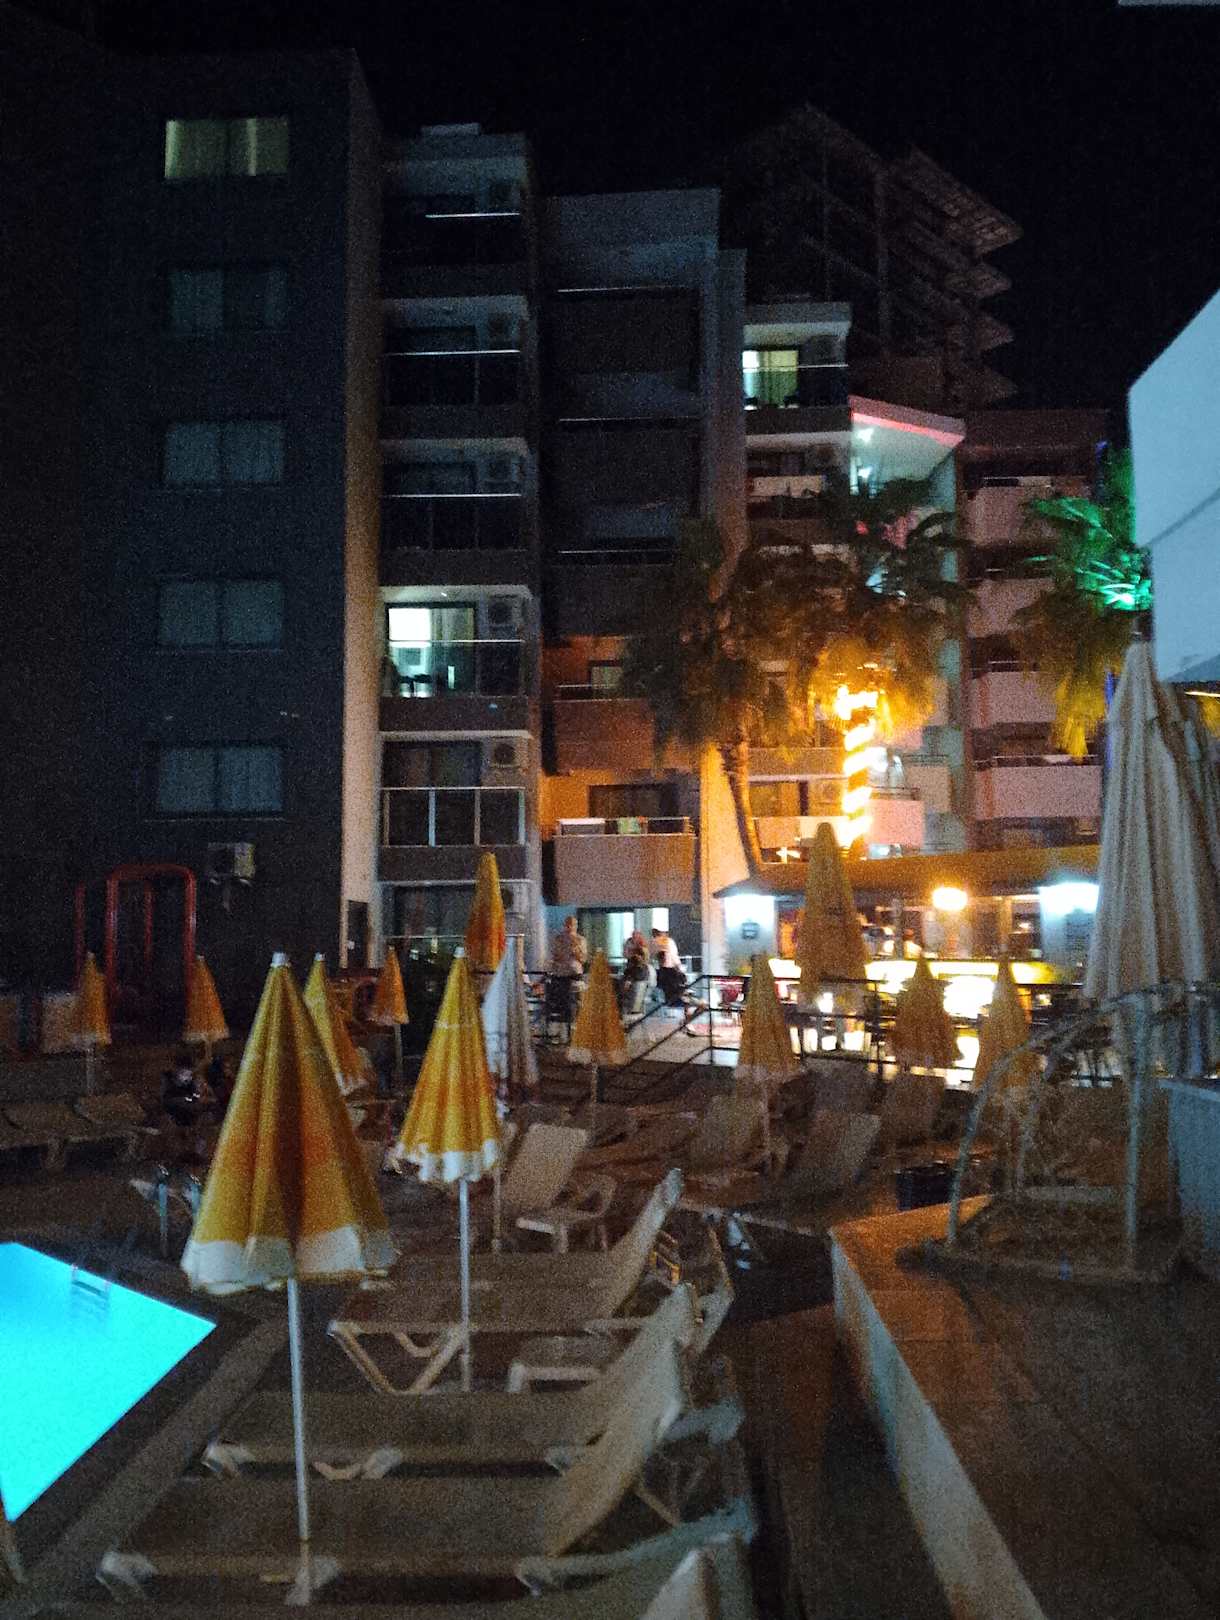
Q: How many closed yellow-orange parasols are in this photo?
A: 12